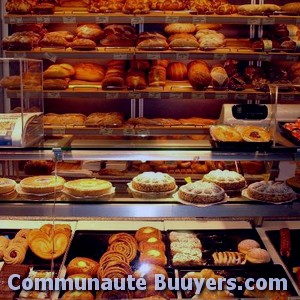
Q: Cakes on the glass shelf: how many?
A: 7